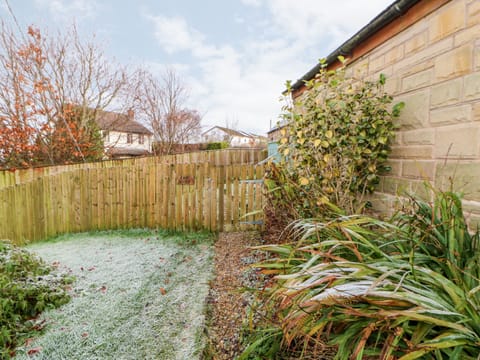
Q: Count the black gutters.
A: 1